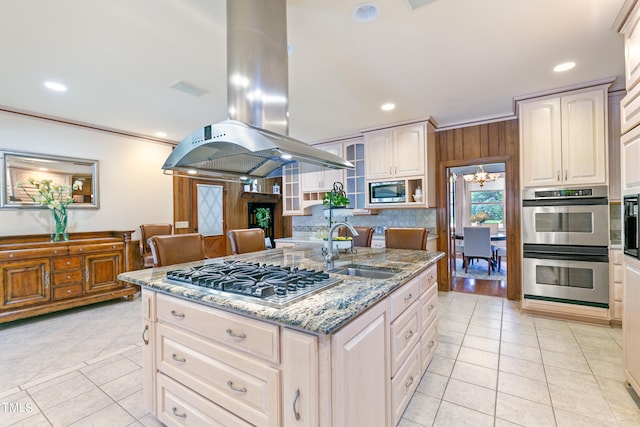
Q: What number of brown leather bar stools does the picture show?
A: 5